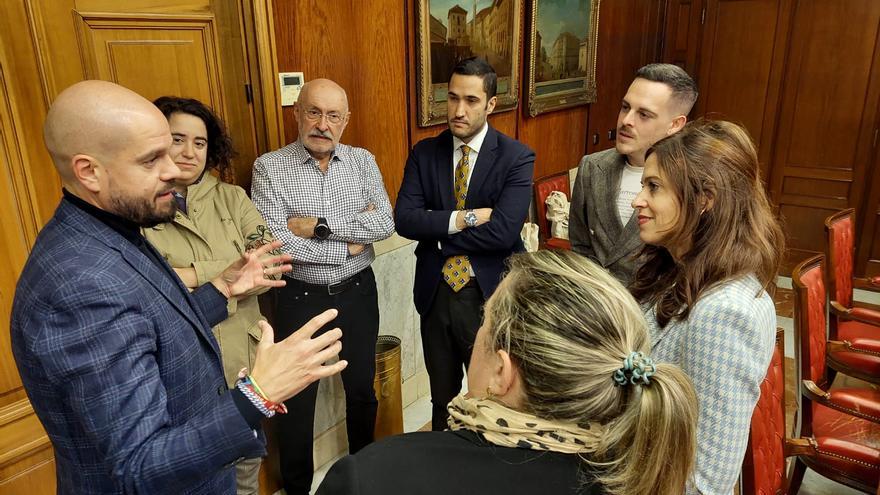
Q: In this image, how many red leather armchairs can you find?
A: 4